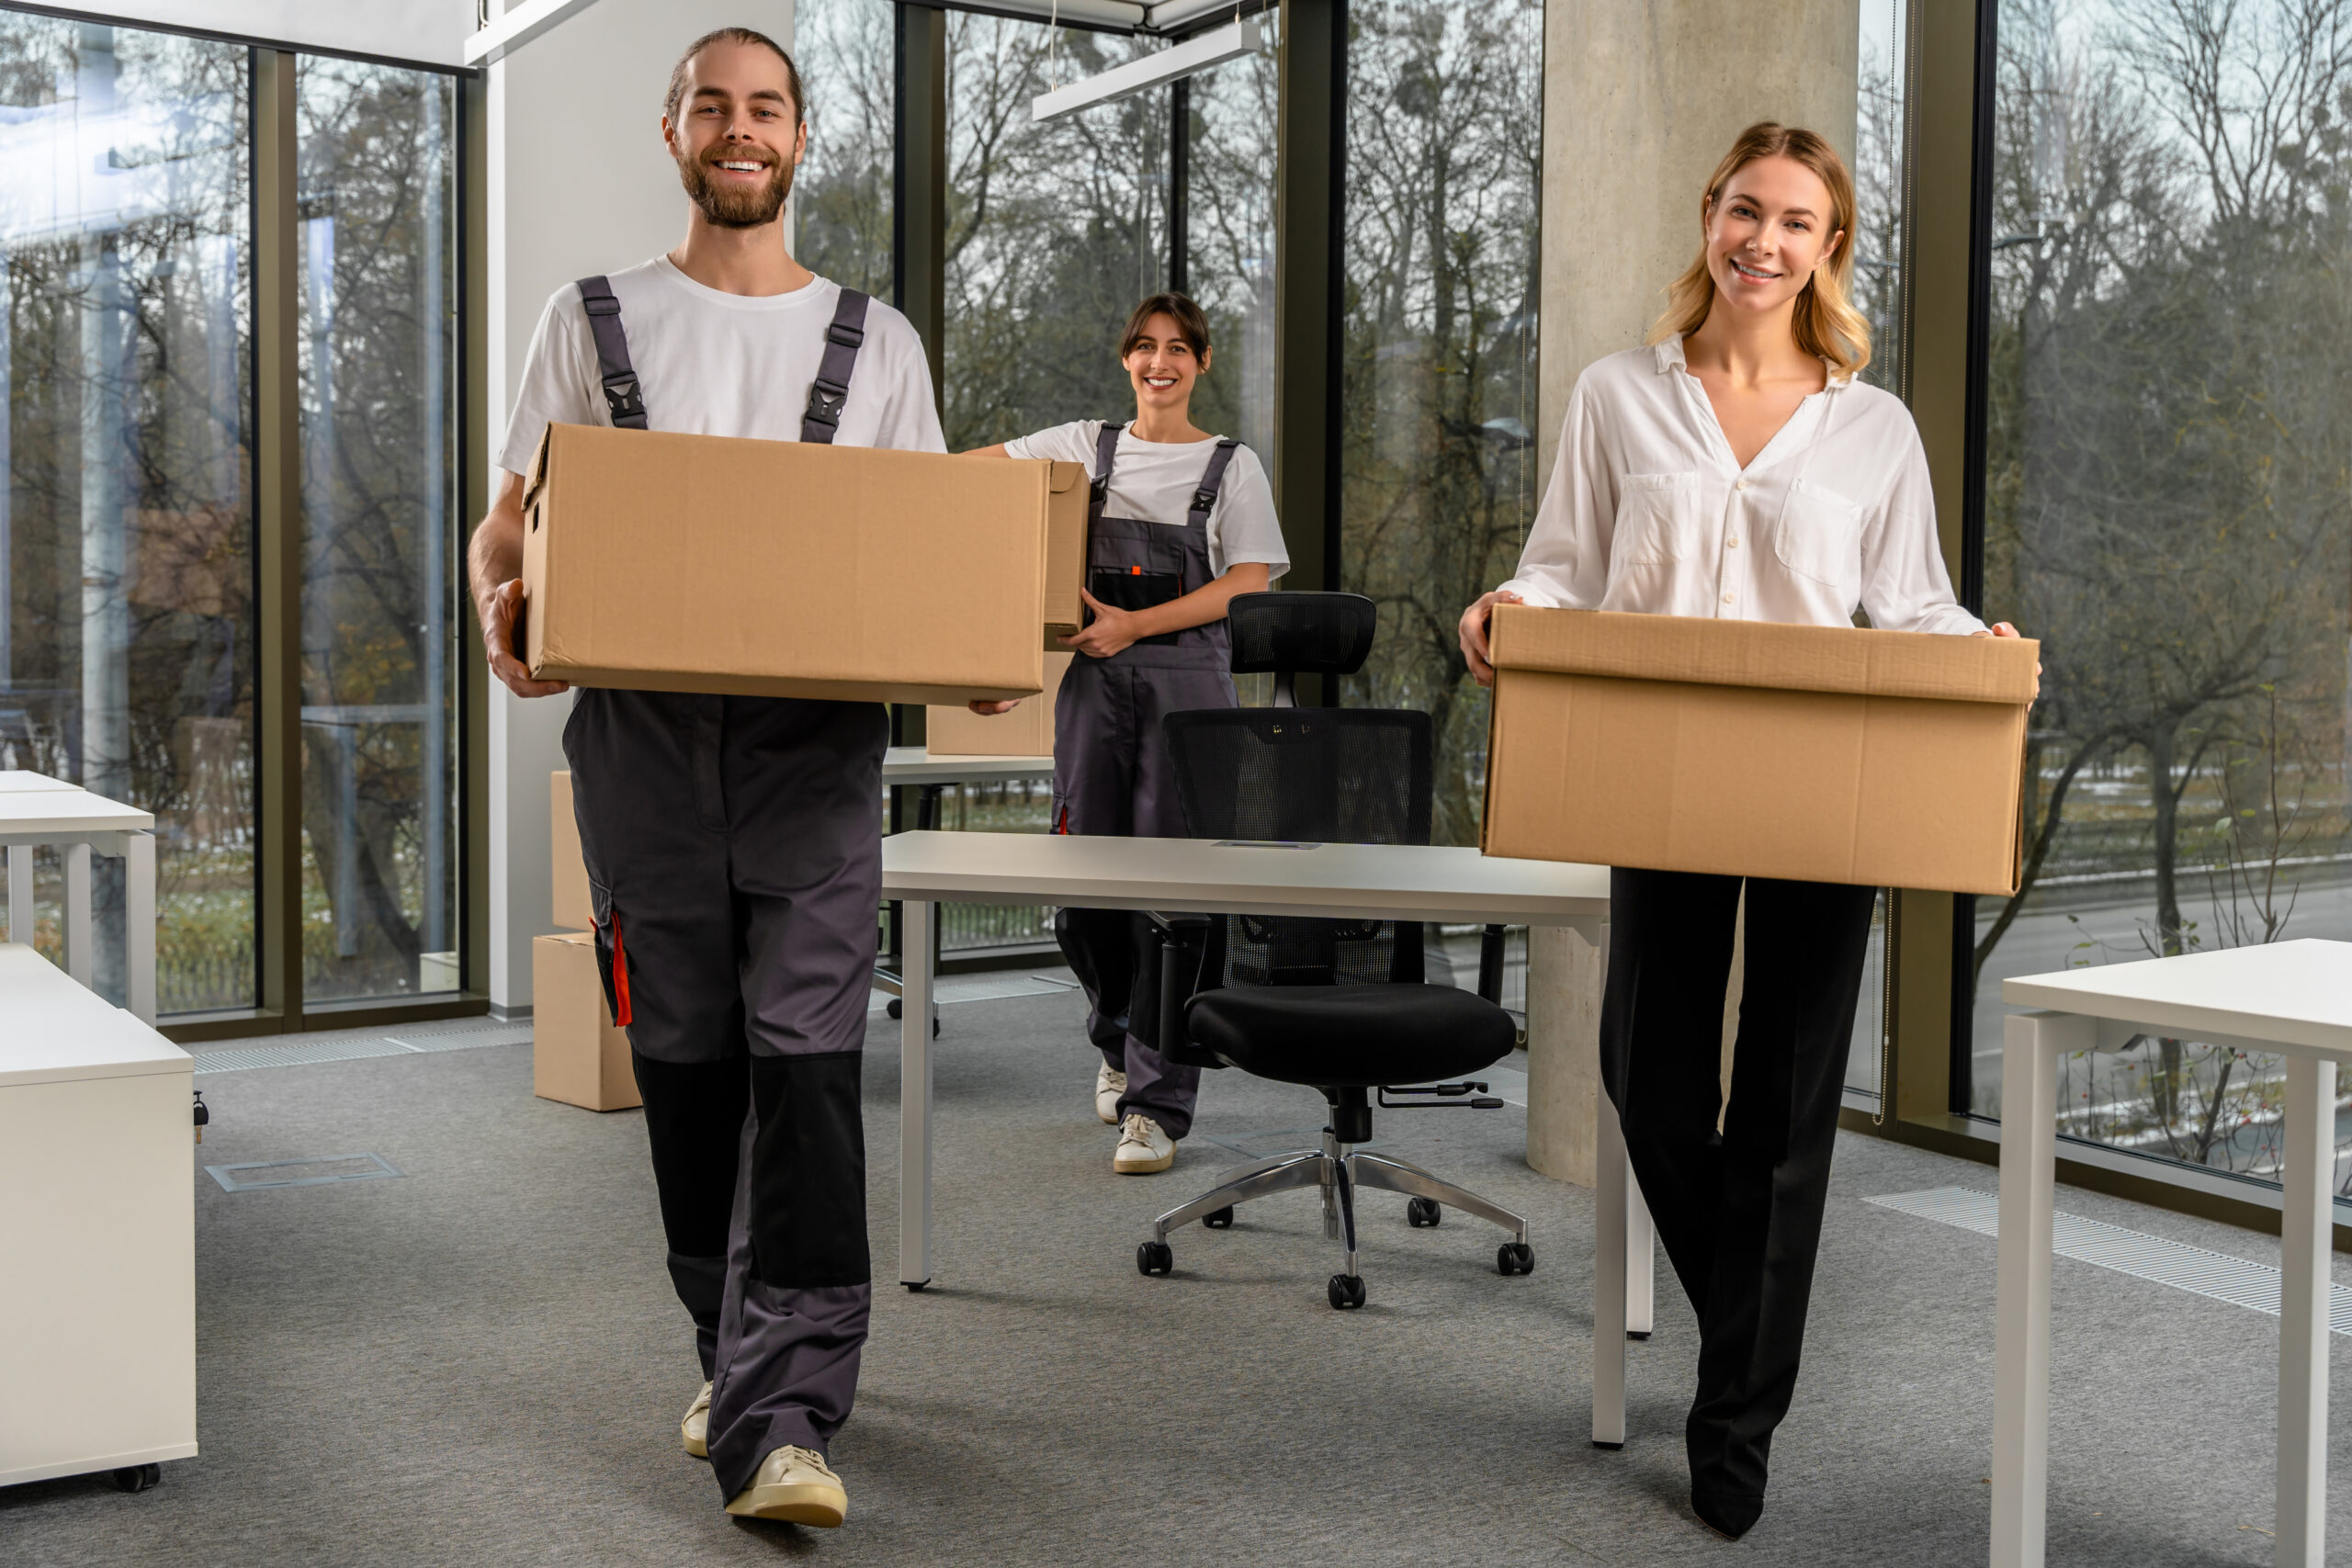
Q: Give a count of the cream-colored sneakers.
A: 4